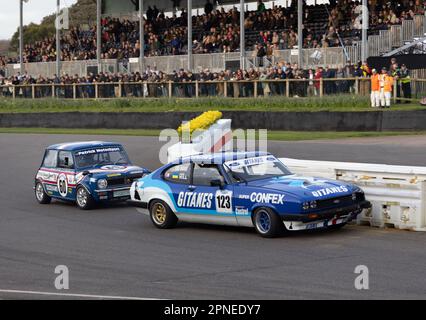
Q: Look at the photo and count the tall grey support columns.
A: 8